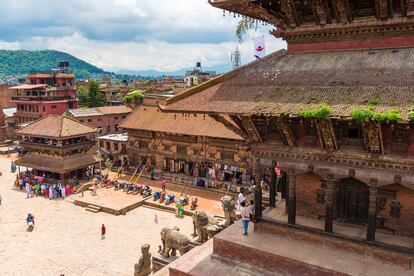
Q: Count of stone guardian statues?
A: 4